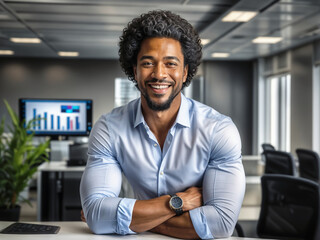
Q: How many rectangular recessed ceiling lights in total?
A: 7